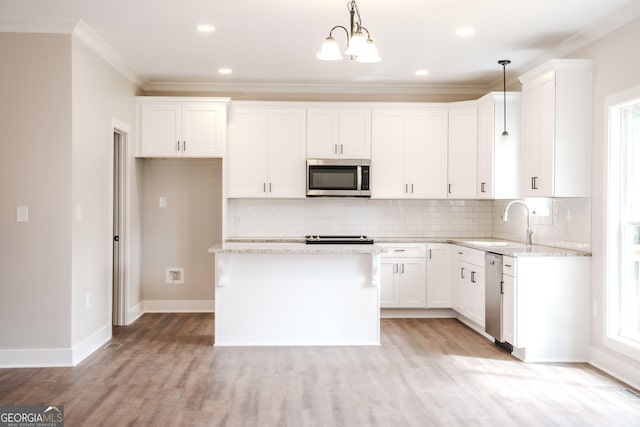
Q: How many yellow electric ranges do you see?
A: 0